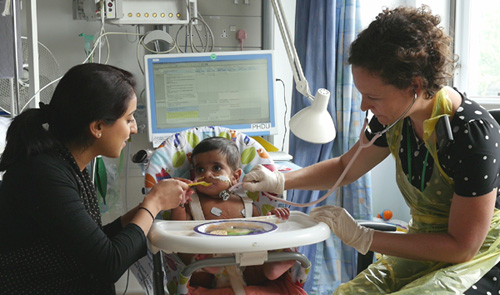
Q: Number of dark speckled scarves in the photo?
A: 1